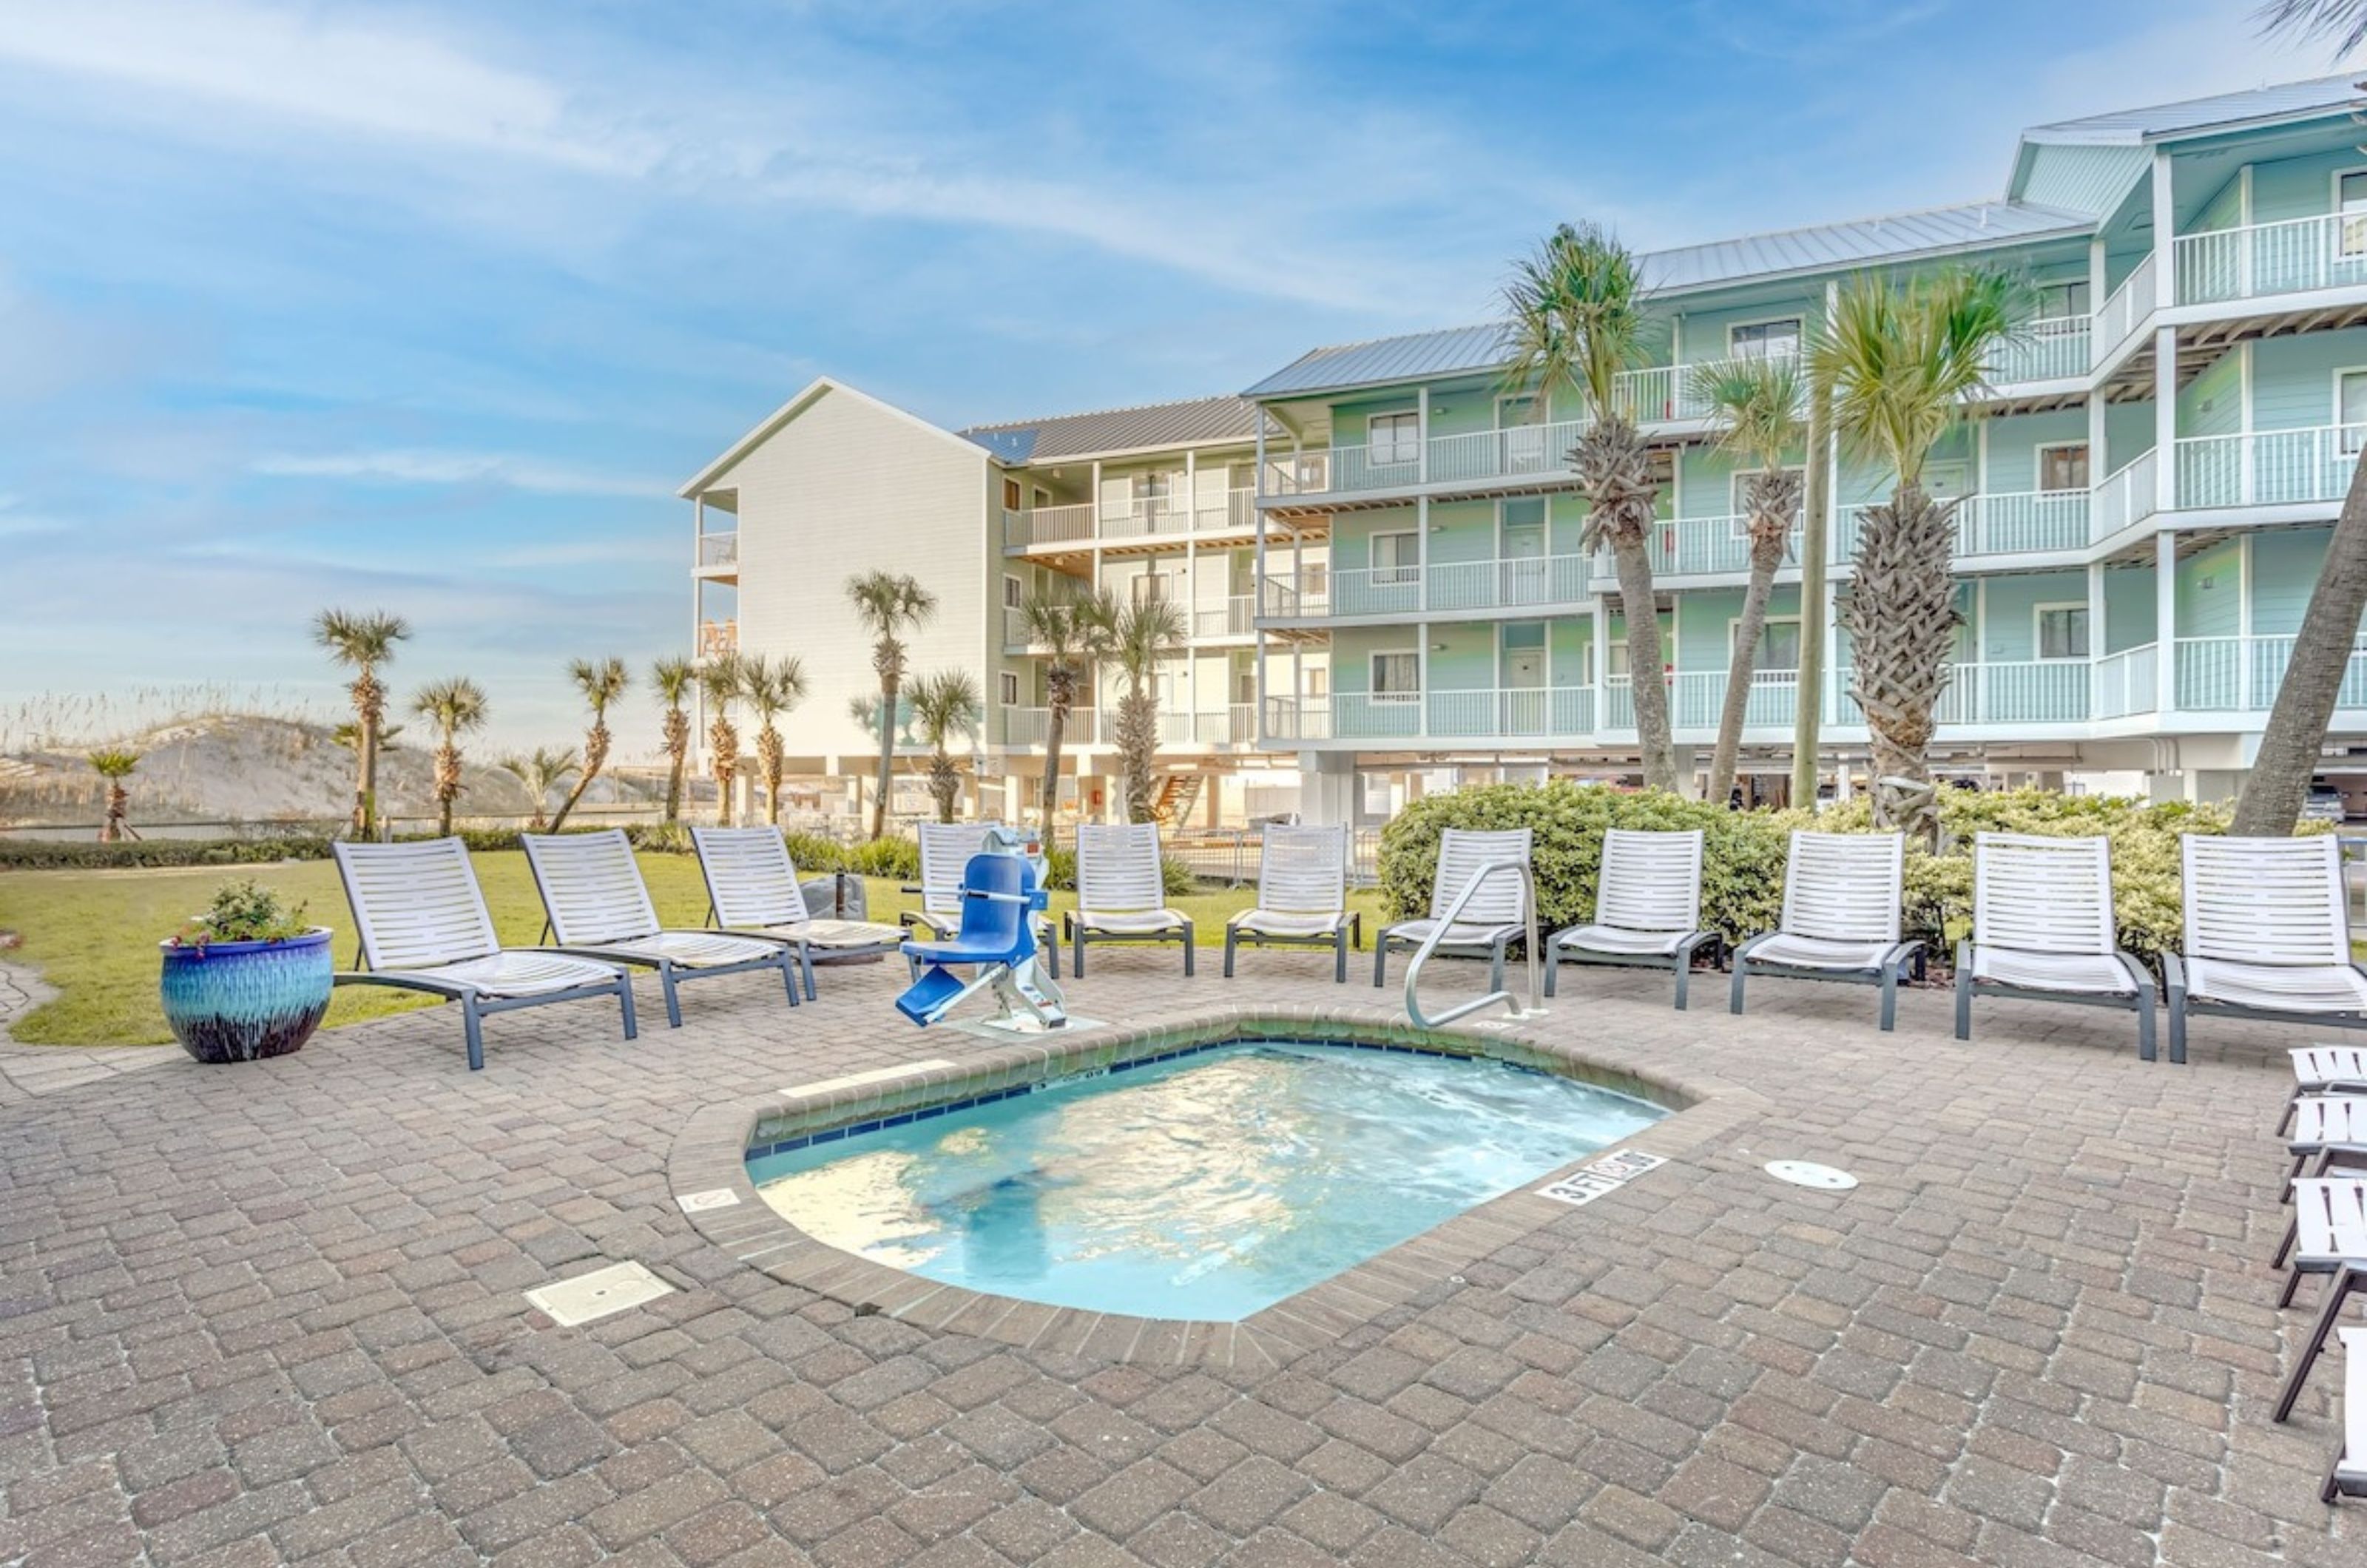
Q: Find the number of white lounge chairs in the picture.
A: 15